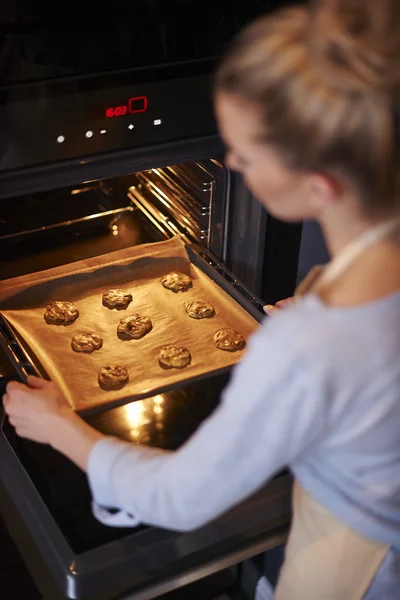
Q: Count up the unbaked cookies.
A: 9